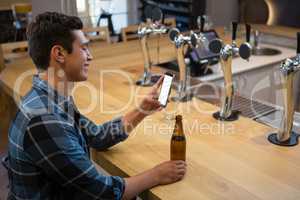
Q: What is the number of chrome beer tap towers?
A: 4